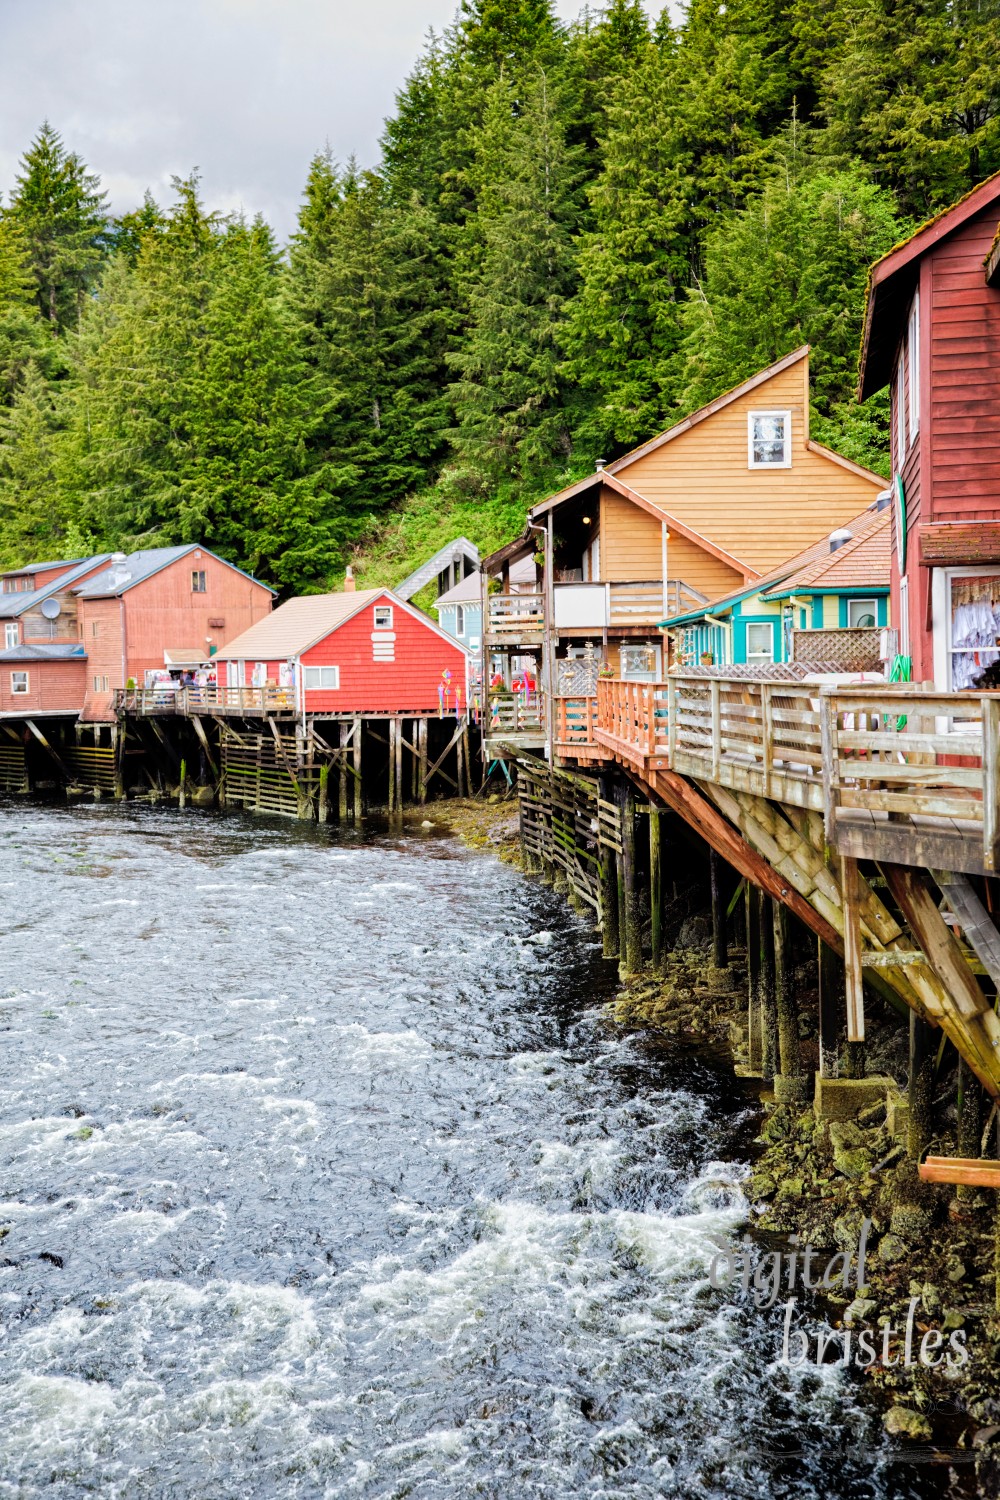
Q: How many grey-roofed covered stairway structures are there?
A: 1